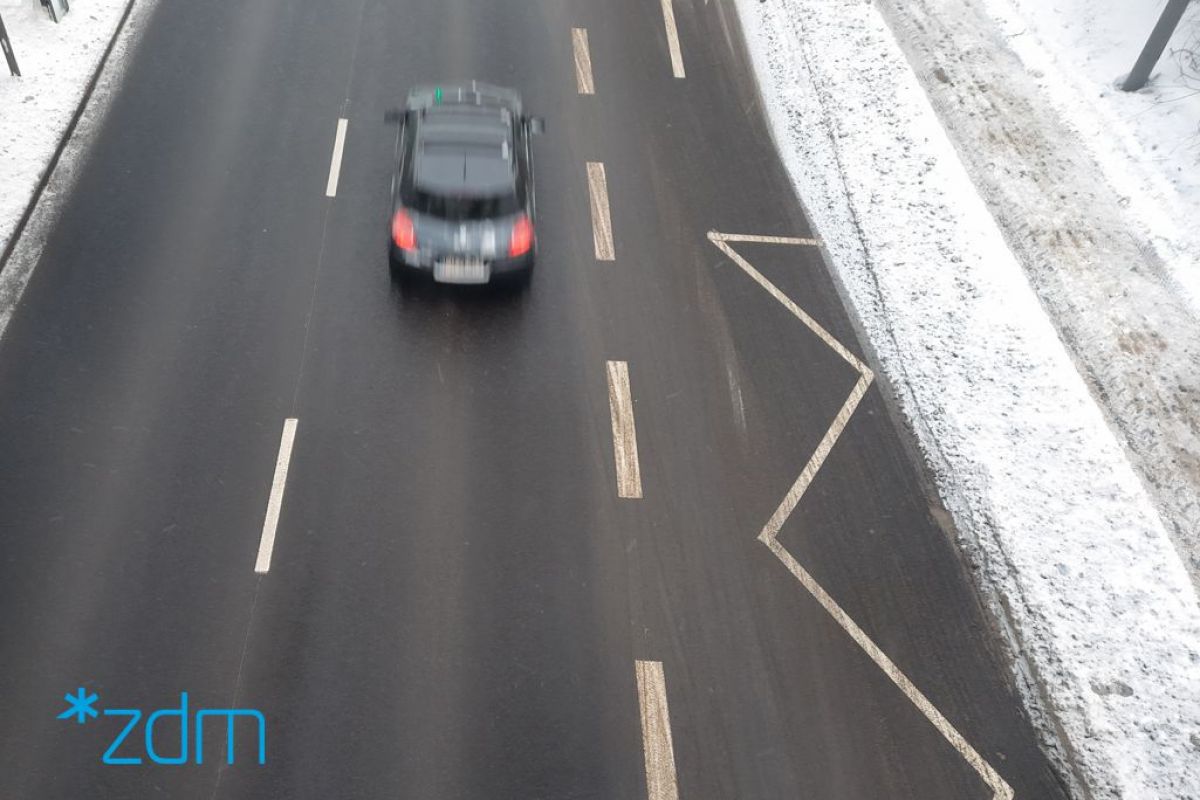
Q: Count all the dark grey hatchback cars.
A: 1